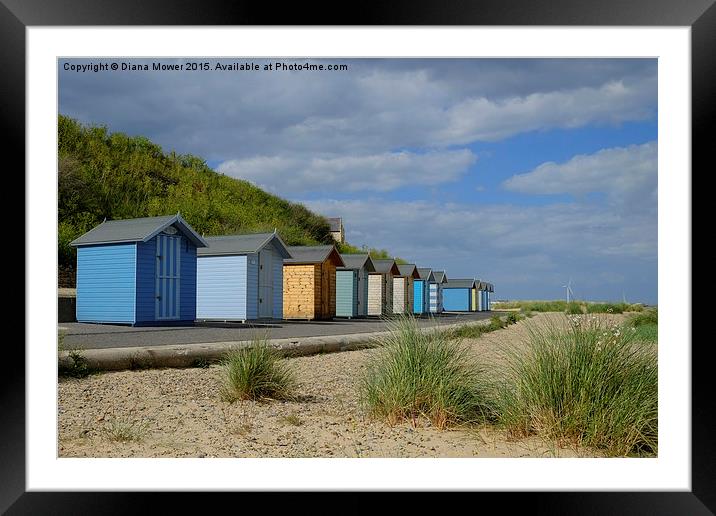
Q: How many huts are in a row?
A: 13